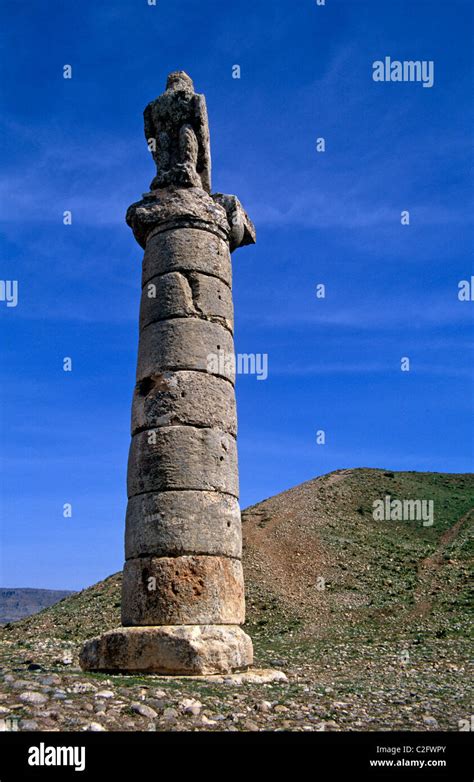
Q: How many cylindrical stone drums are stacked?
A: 7